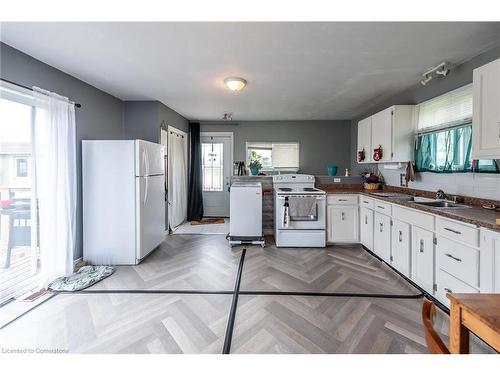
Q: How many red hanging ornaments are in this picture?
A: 2